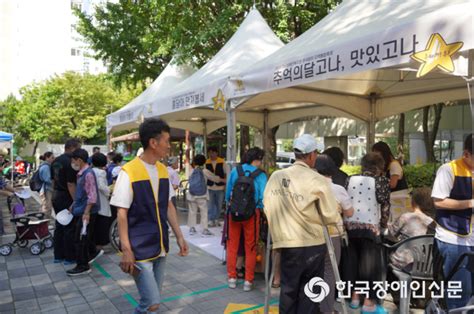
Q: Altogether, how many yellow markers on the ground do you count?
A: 1